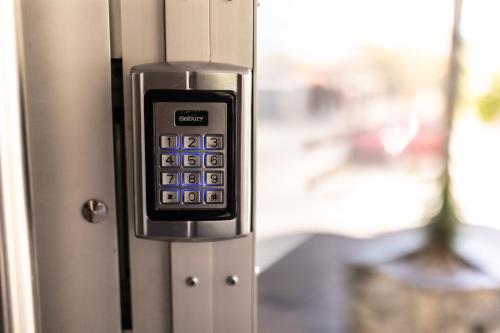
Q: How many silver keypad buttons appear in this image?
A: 12